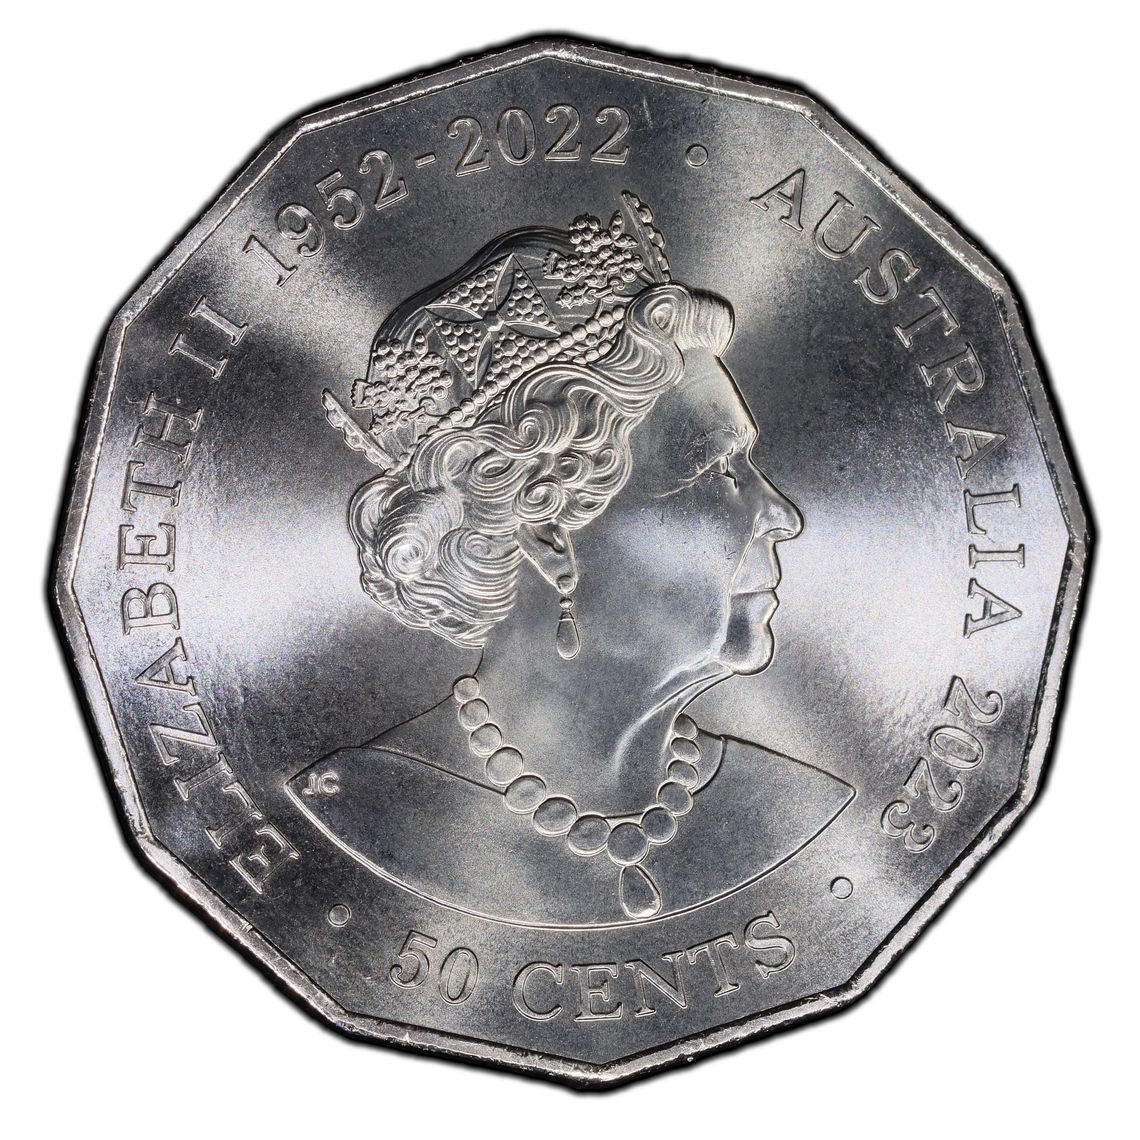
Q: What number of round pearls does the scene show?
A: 13